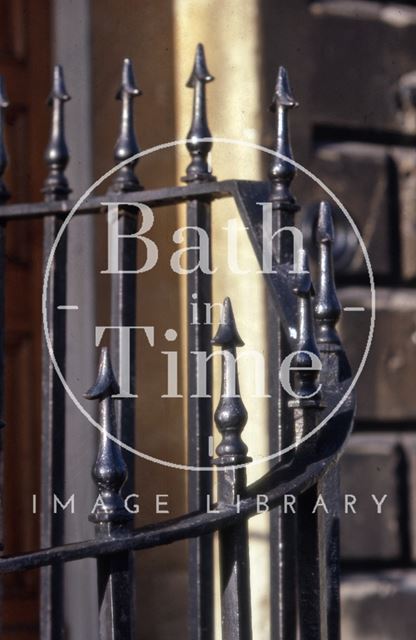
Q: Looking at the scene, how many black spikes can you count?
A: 9